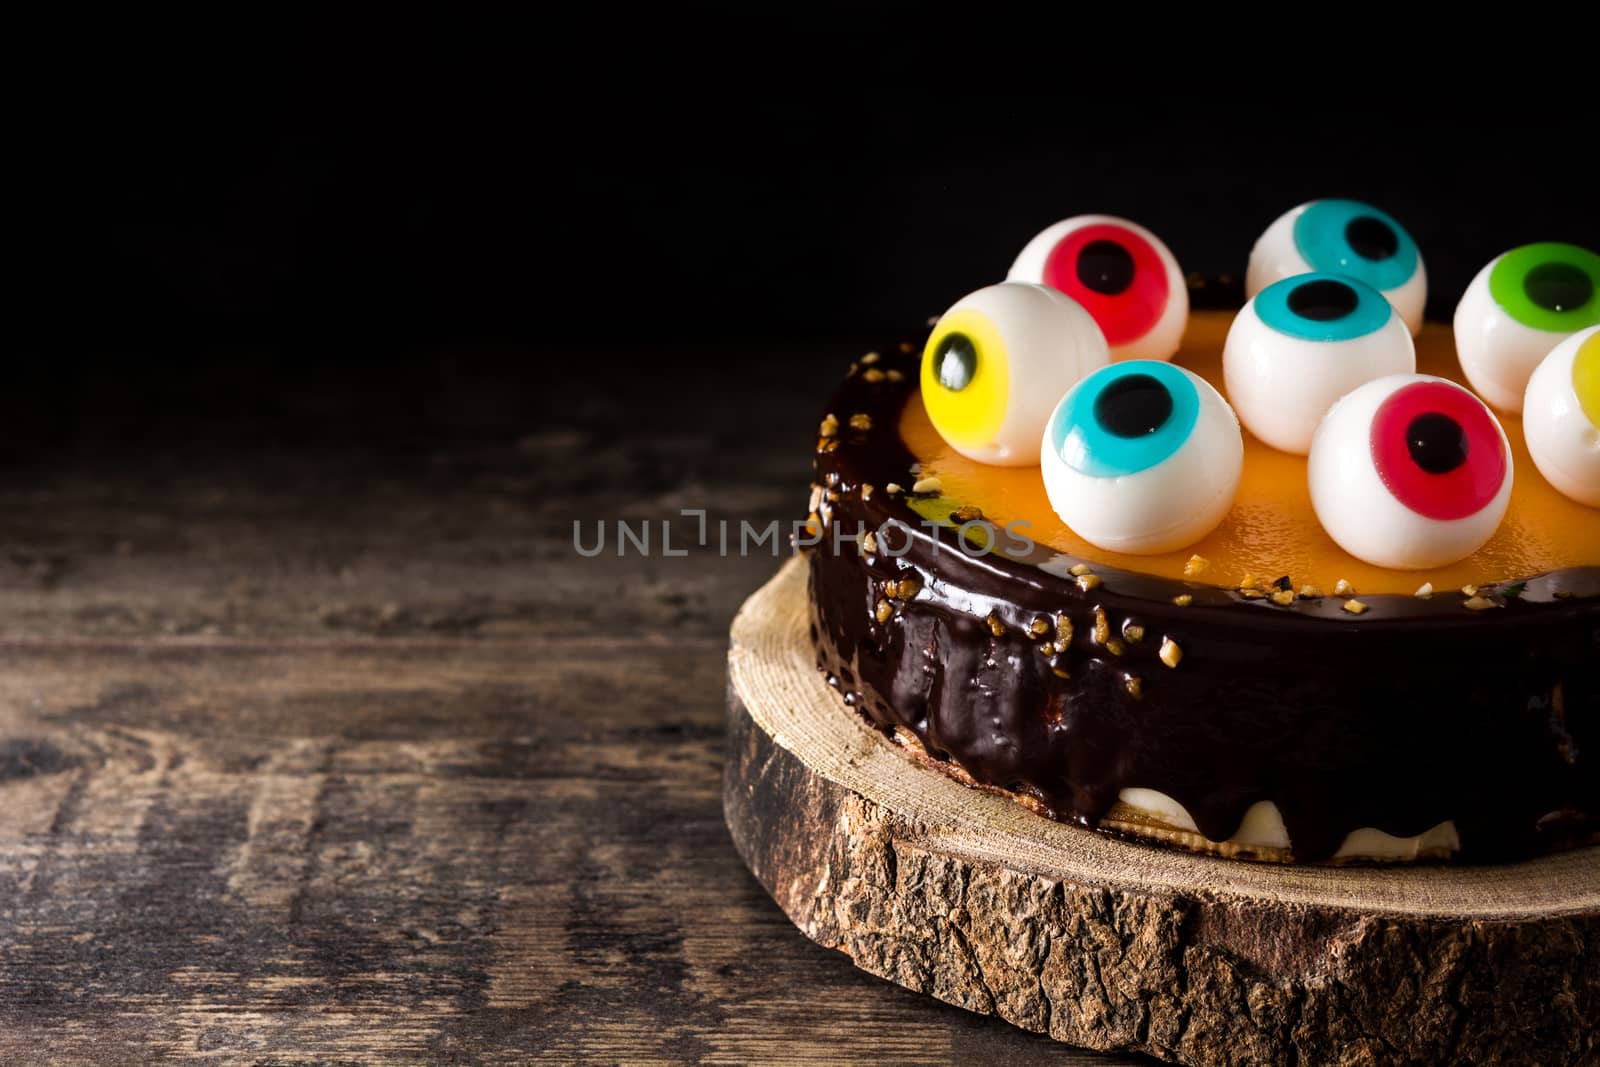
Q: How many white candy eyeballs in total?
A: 8